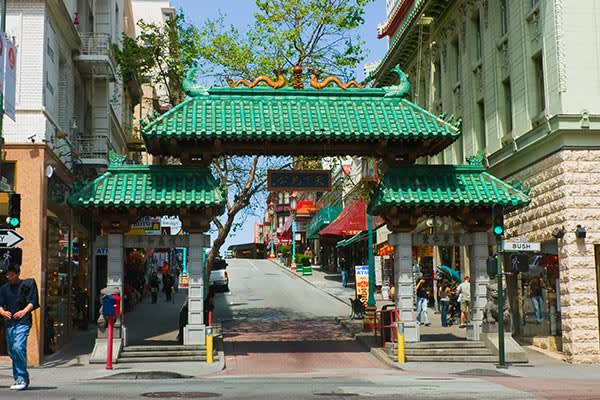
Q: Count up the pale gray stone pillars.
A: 4